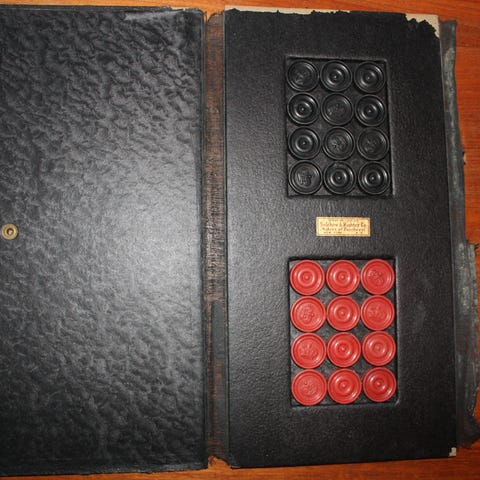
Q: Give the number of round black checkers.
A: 12